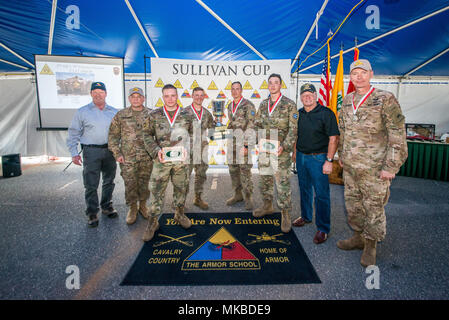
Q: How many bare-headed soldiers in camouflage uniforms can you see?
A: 4